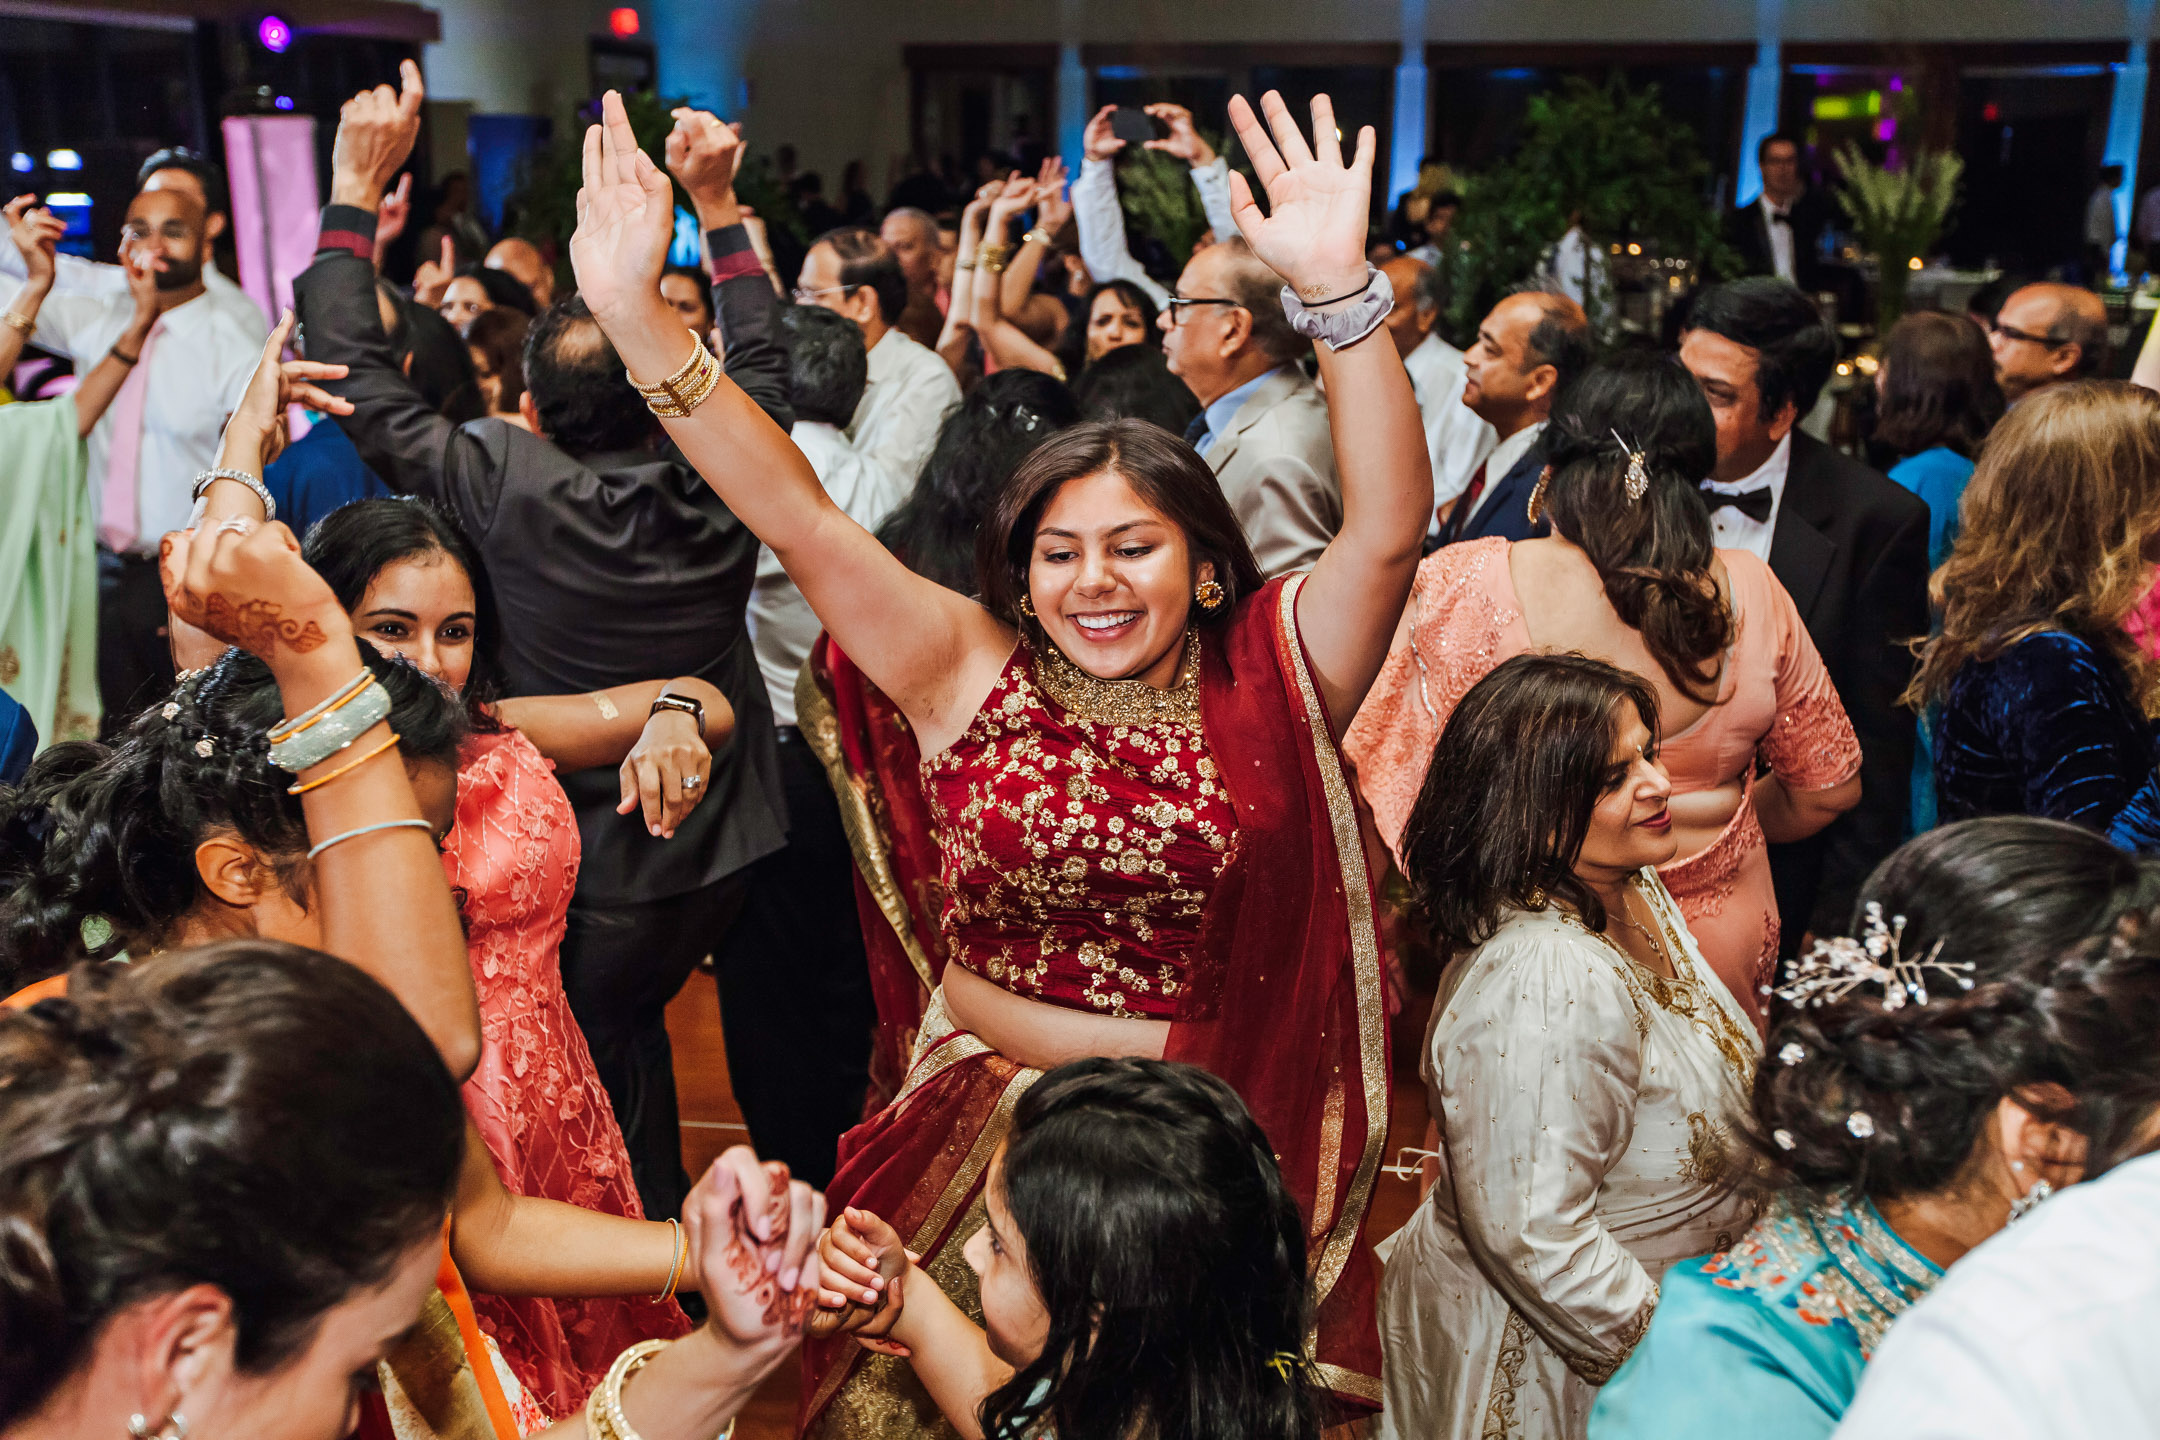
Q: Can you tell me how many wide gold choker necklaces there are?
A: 1